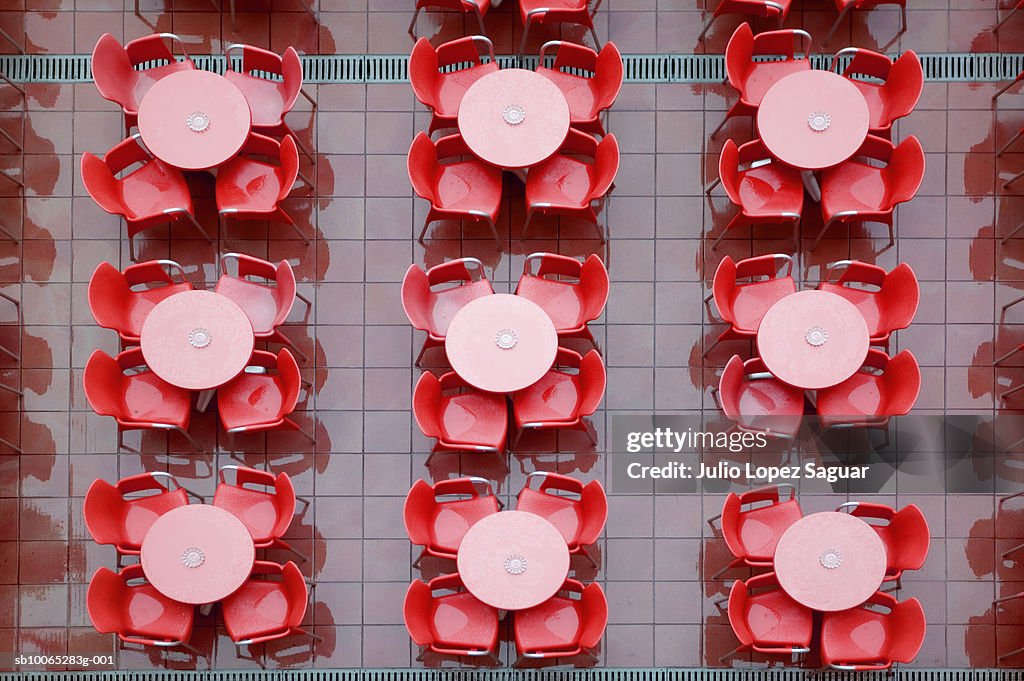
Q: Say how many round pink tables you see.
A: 9